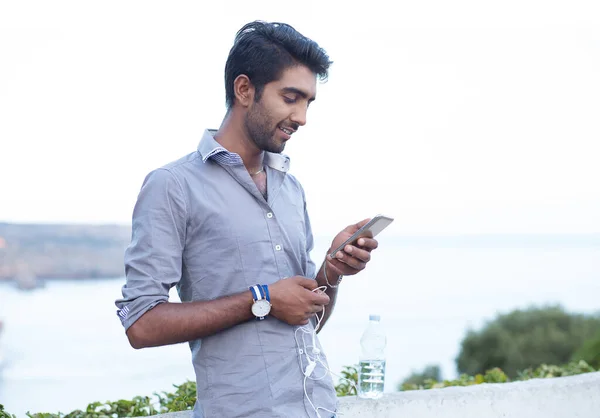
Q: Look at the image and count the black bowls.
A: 0